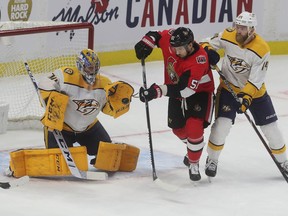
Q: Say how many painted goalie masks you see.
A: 1